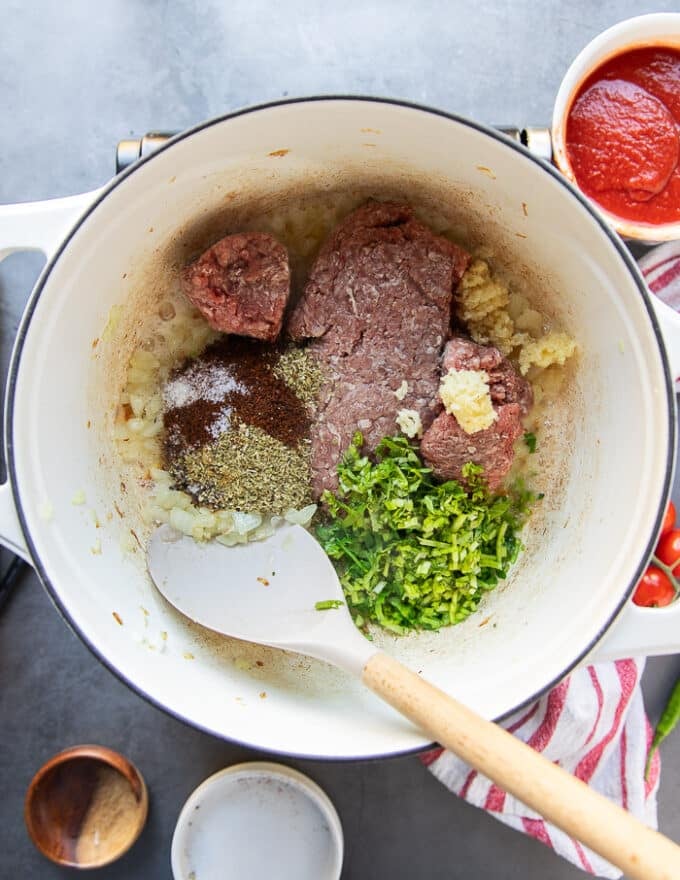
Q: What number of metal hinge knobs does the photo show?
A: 2